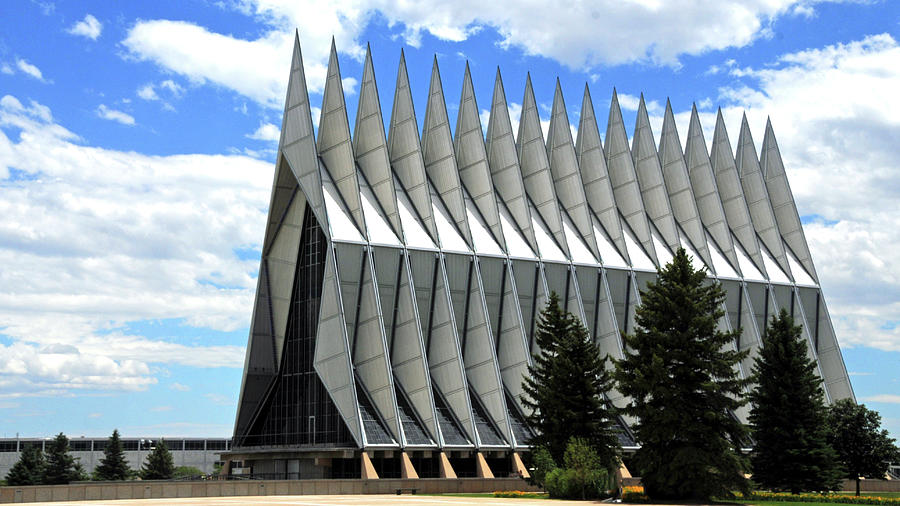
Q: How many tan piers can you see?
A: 6